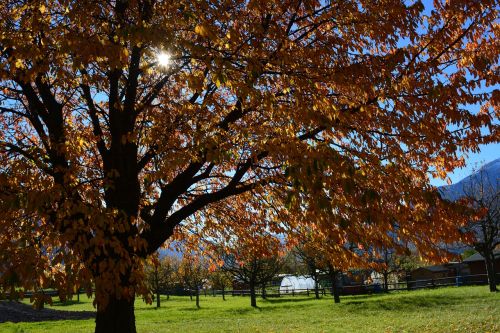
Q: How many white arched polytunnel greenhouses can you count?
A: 1